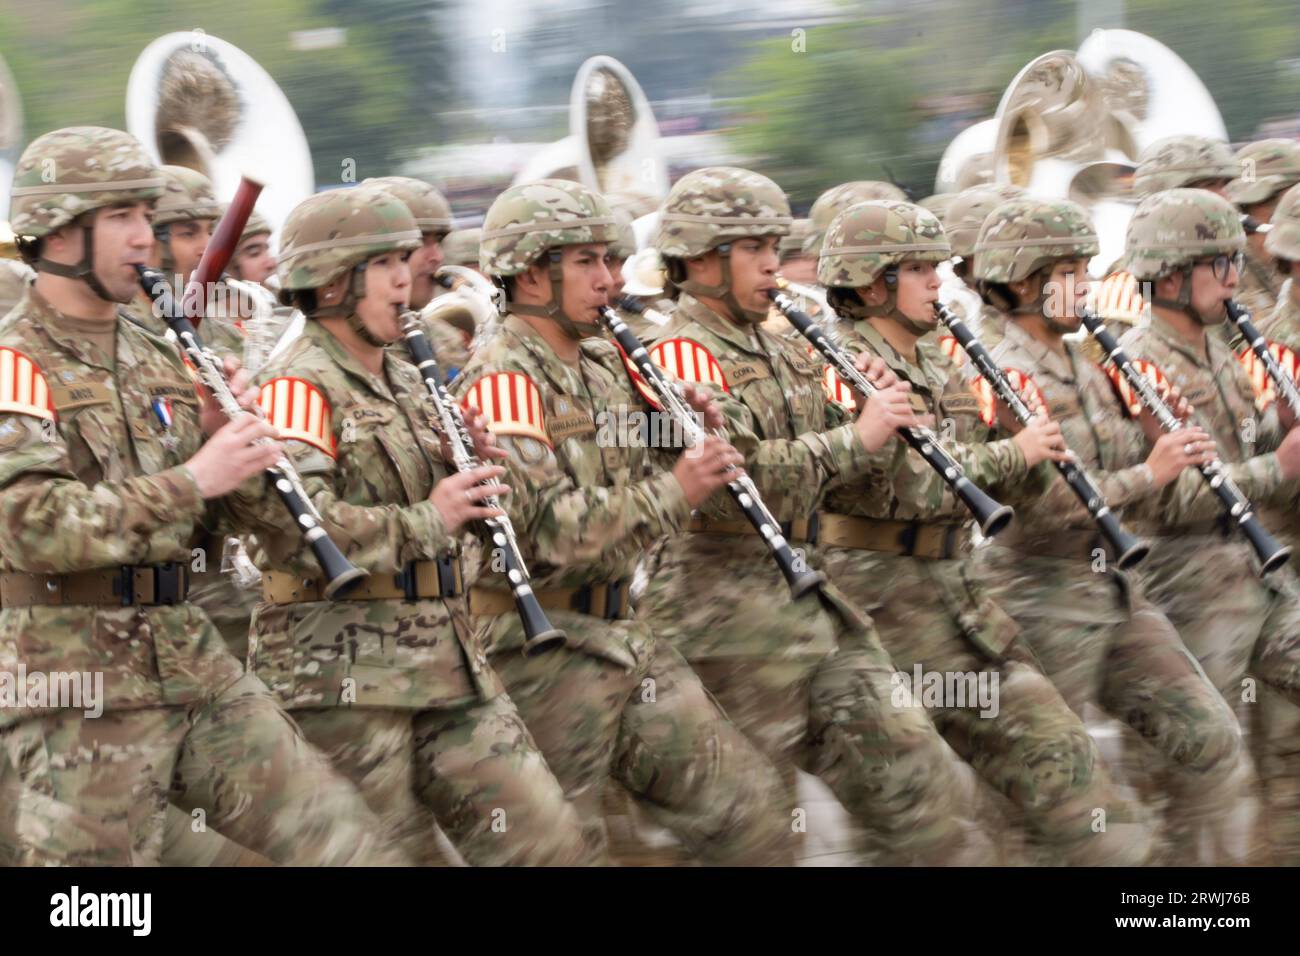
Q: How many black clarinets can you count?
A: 7